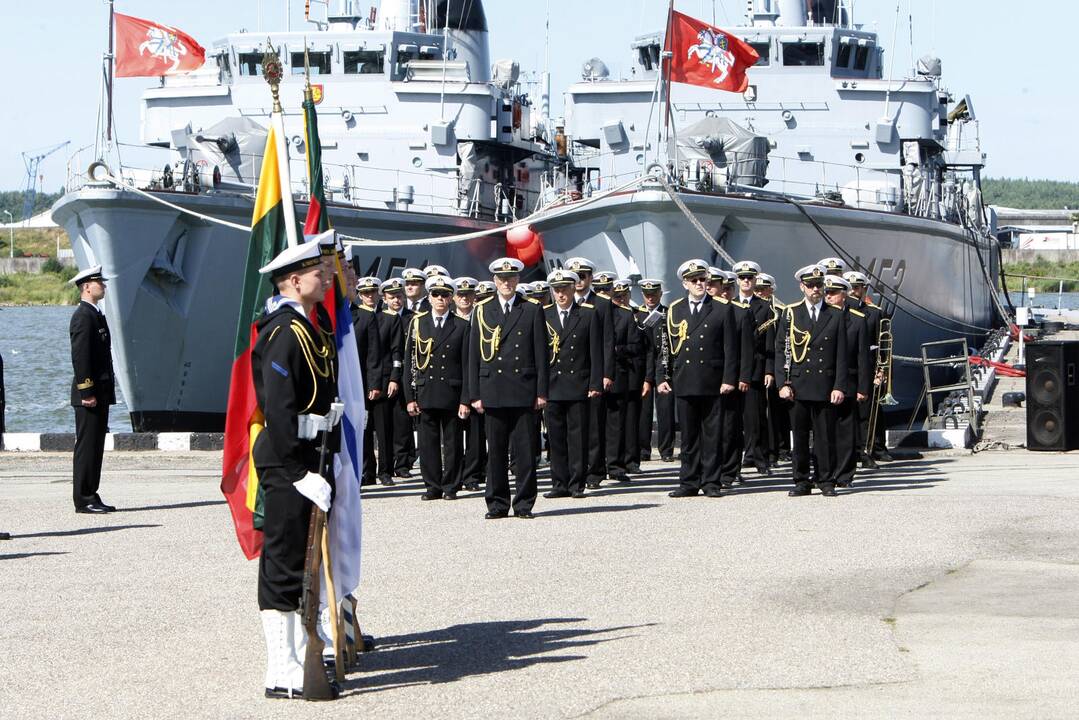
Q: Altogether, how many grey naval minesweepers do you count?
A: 2